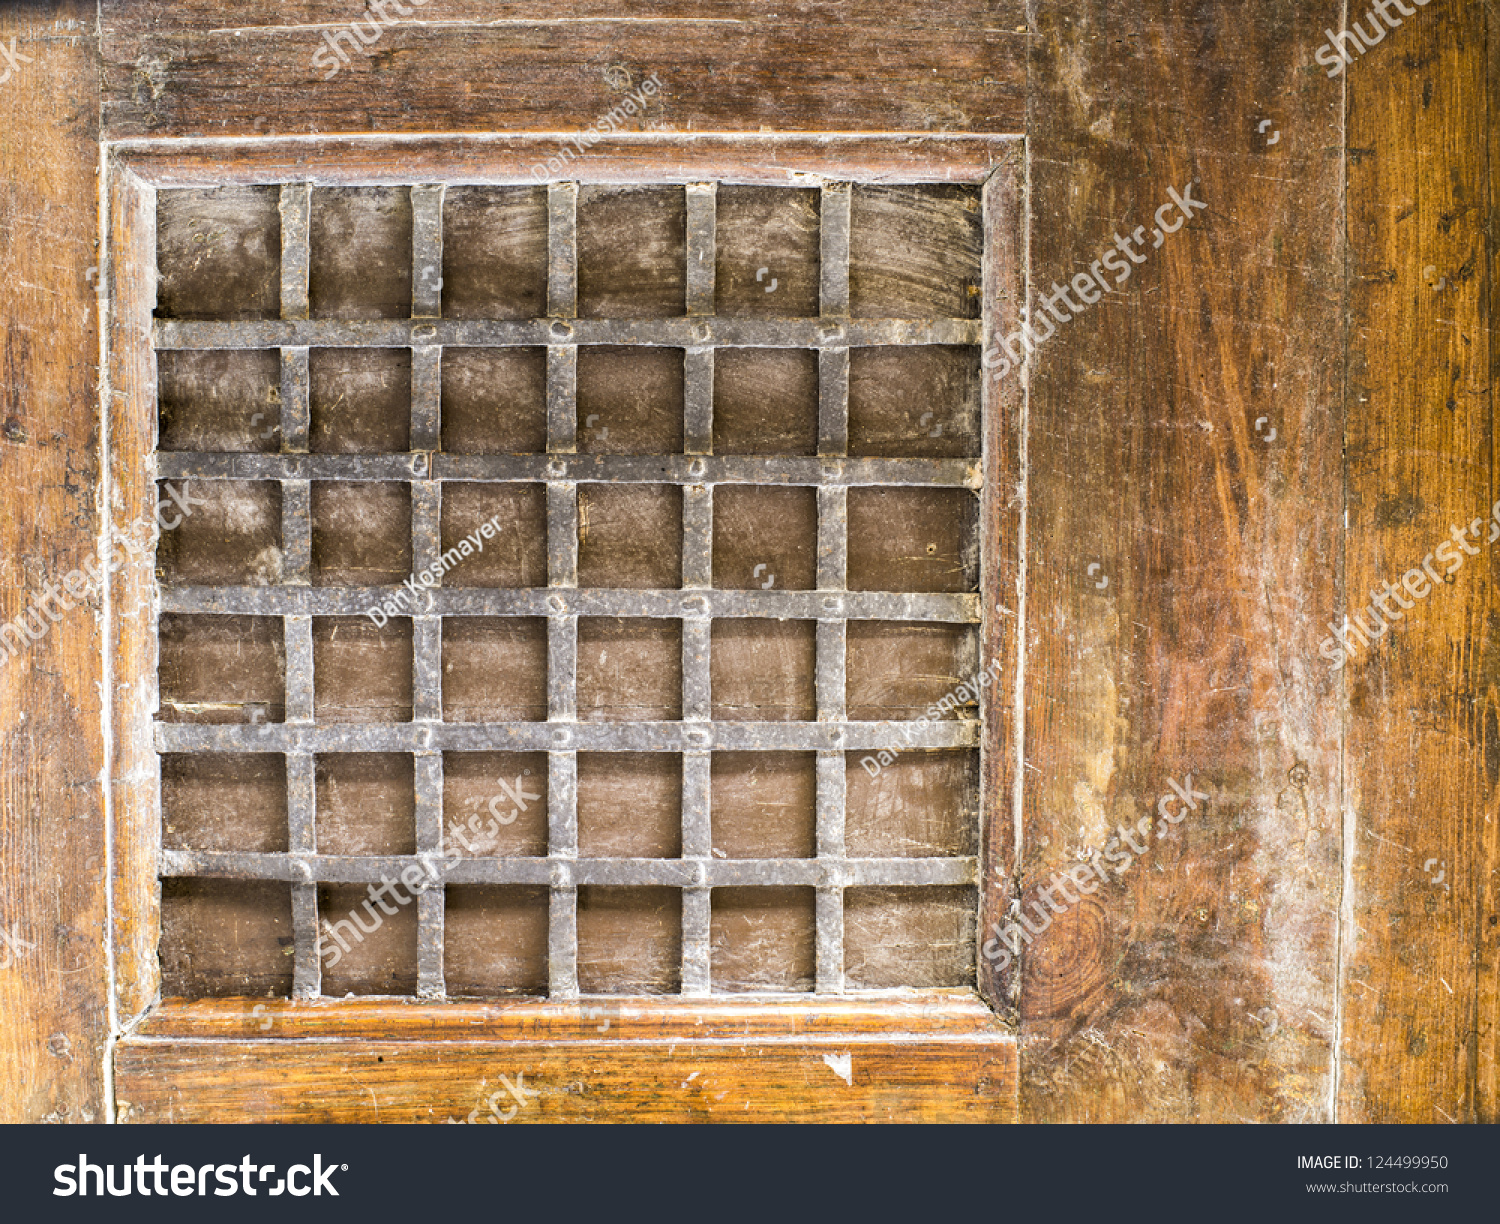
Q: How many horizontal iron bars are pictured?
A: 5